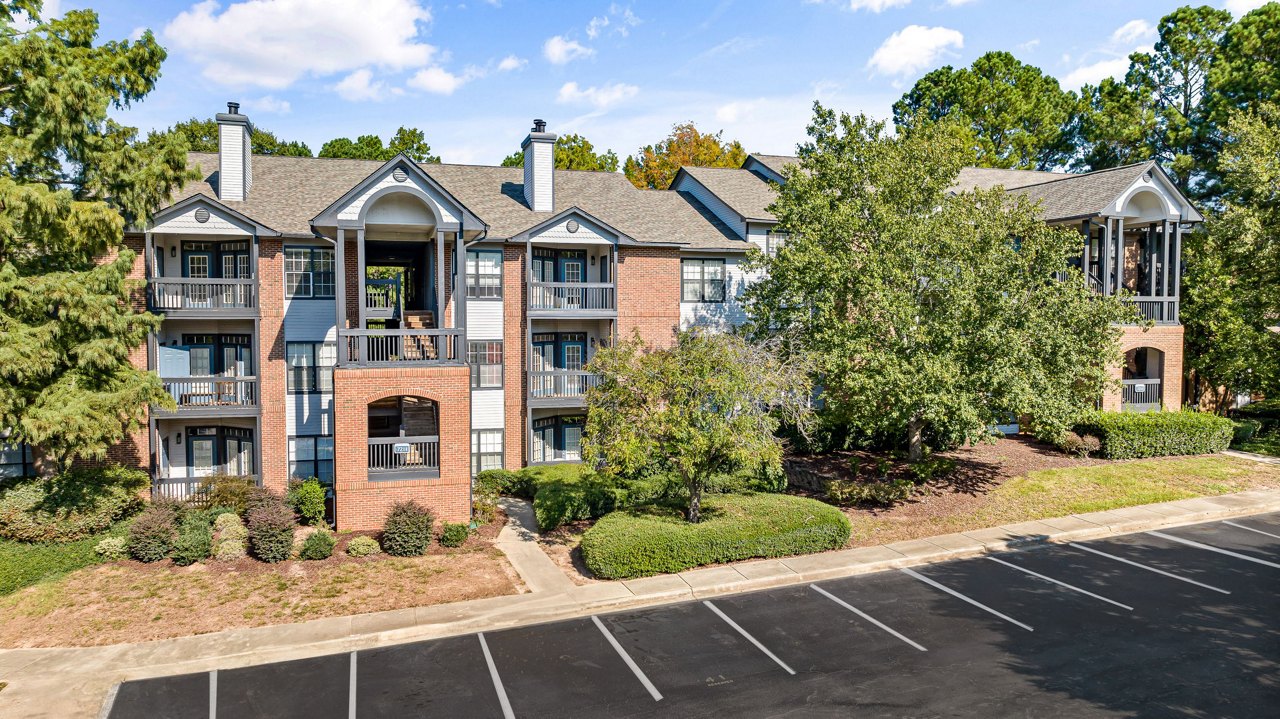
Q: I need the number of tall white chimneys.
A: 2